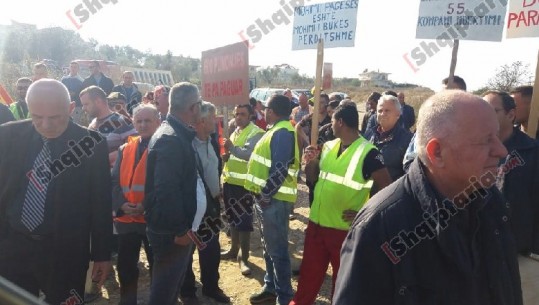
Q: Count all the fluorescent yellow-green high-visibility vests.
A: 4